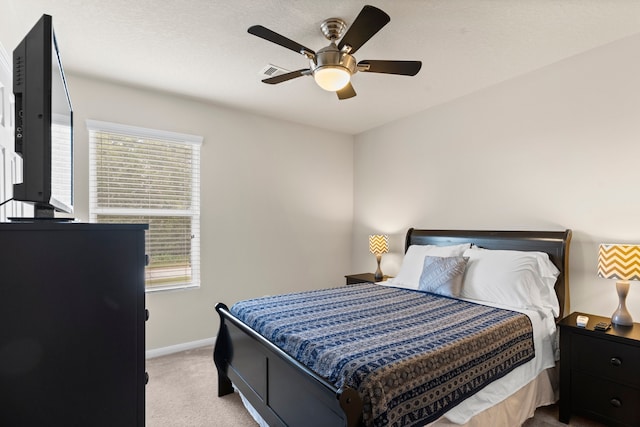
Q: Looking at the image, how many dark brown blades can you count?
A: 5